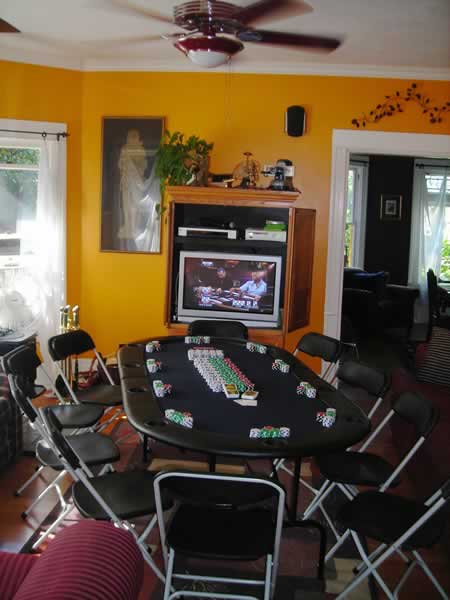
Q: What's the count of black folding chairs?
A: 10